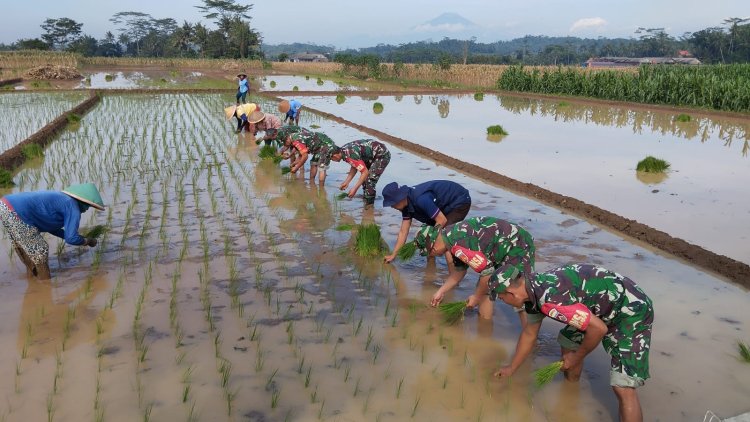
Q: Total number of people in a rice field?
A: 11